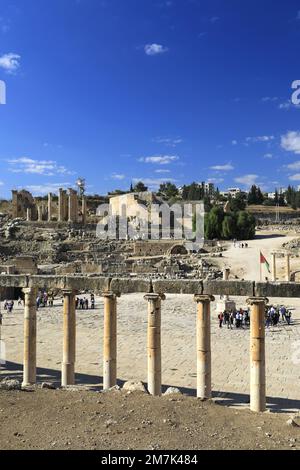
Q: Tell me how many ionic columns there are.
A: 6